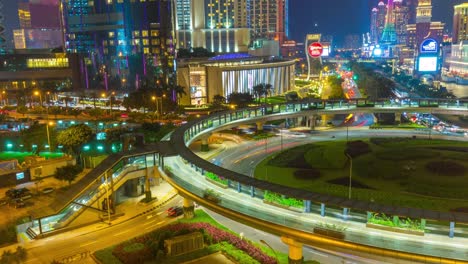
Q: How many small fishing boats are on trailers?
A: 0